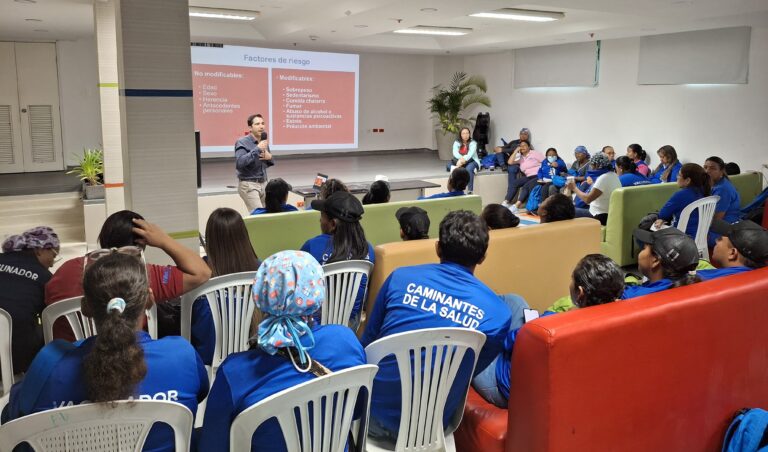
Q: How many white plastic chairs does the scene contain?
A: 8